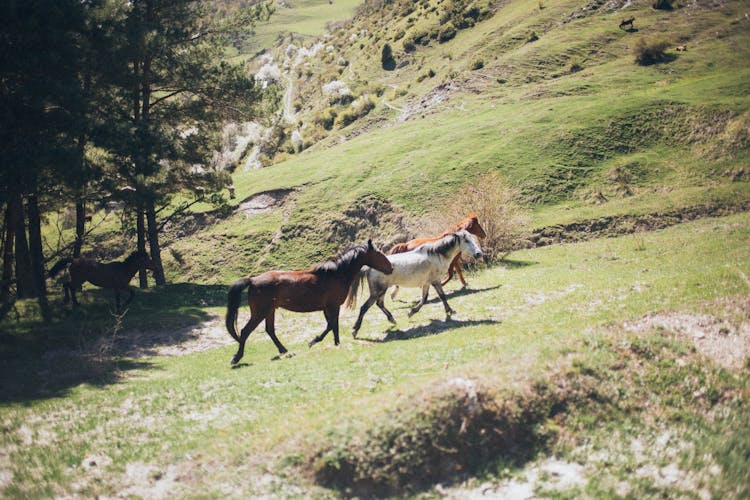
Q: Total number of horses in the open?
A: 3